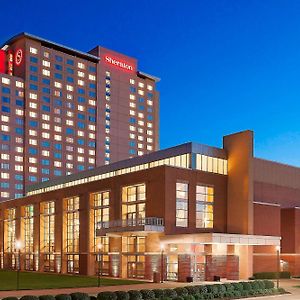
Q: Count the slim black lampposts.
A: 4